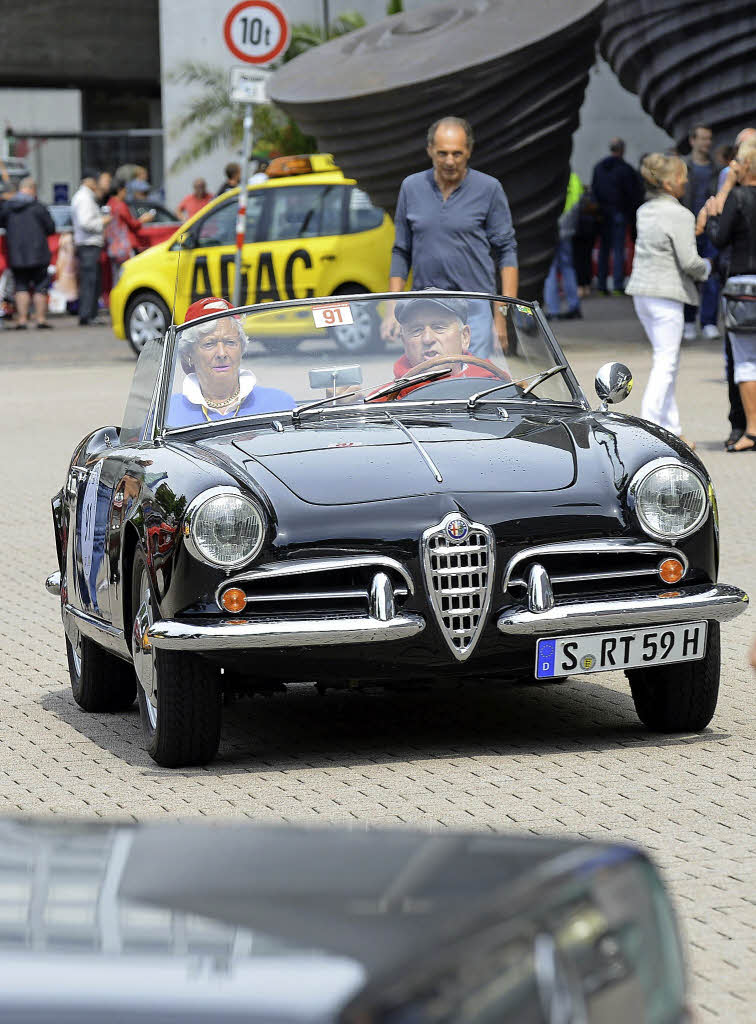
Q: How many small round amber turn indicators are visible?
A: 2